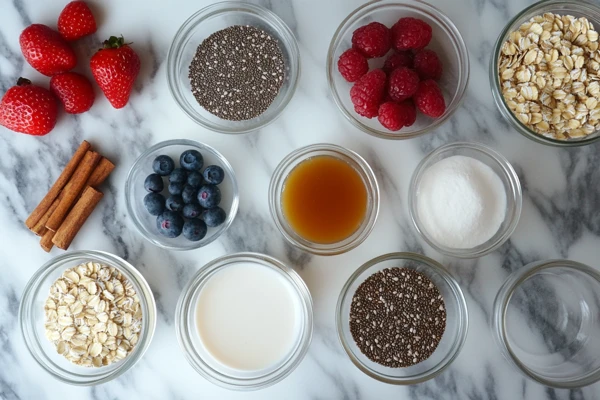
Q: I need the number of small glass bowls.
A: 10